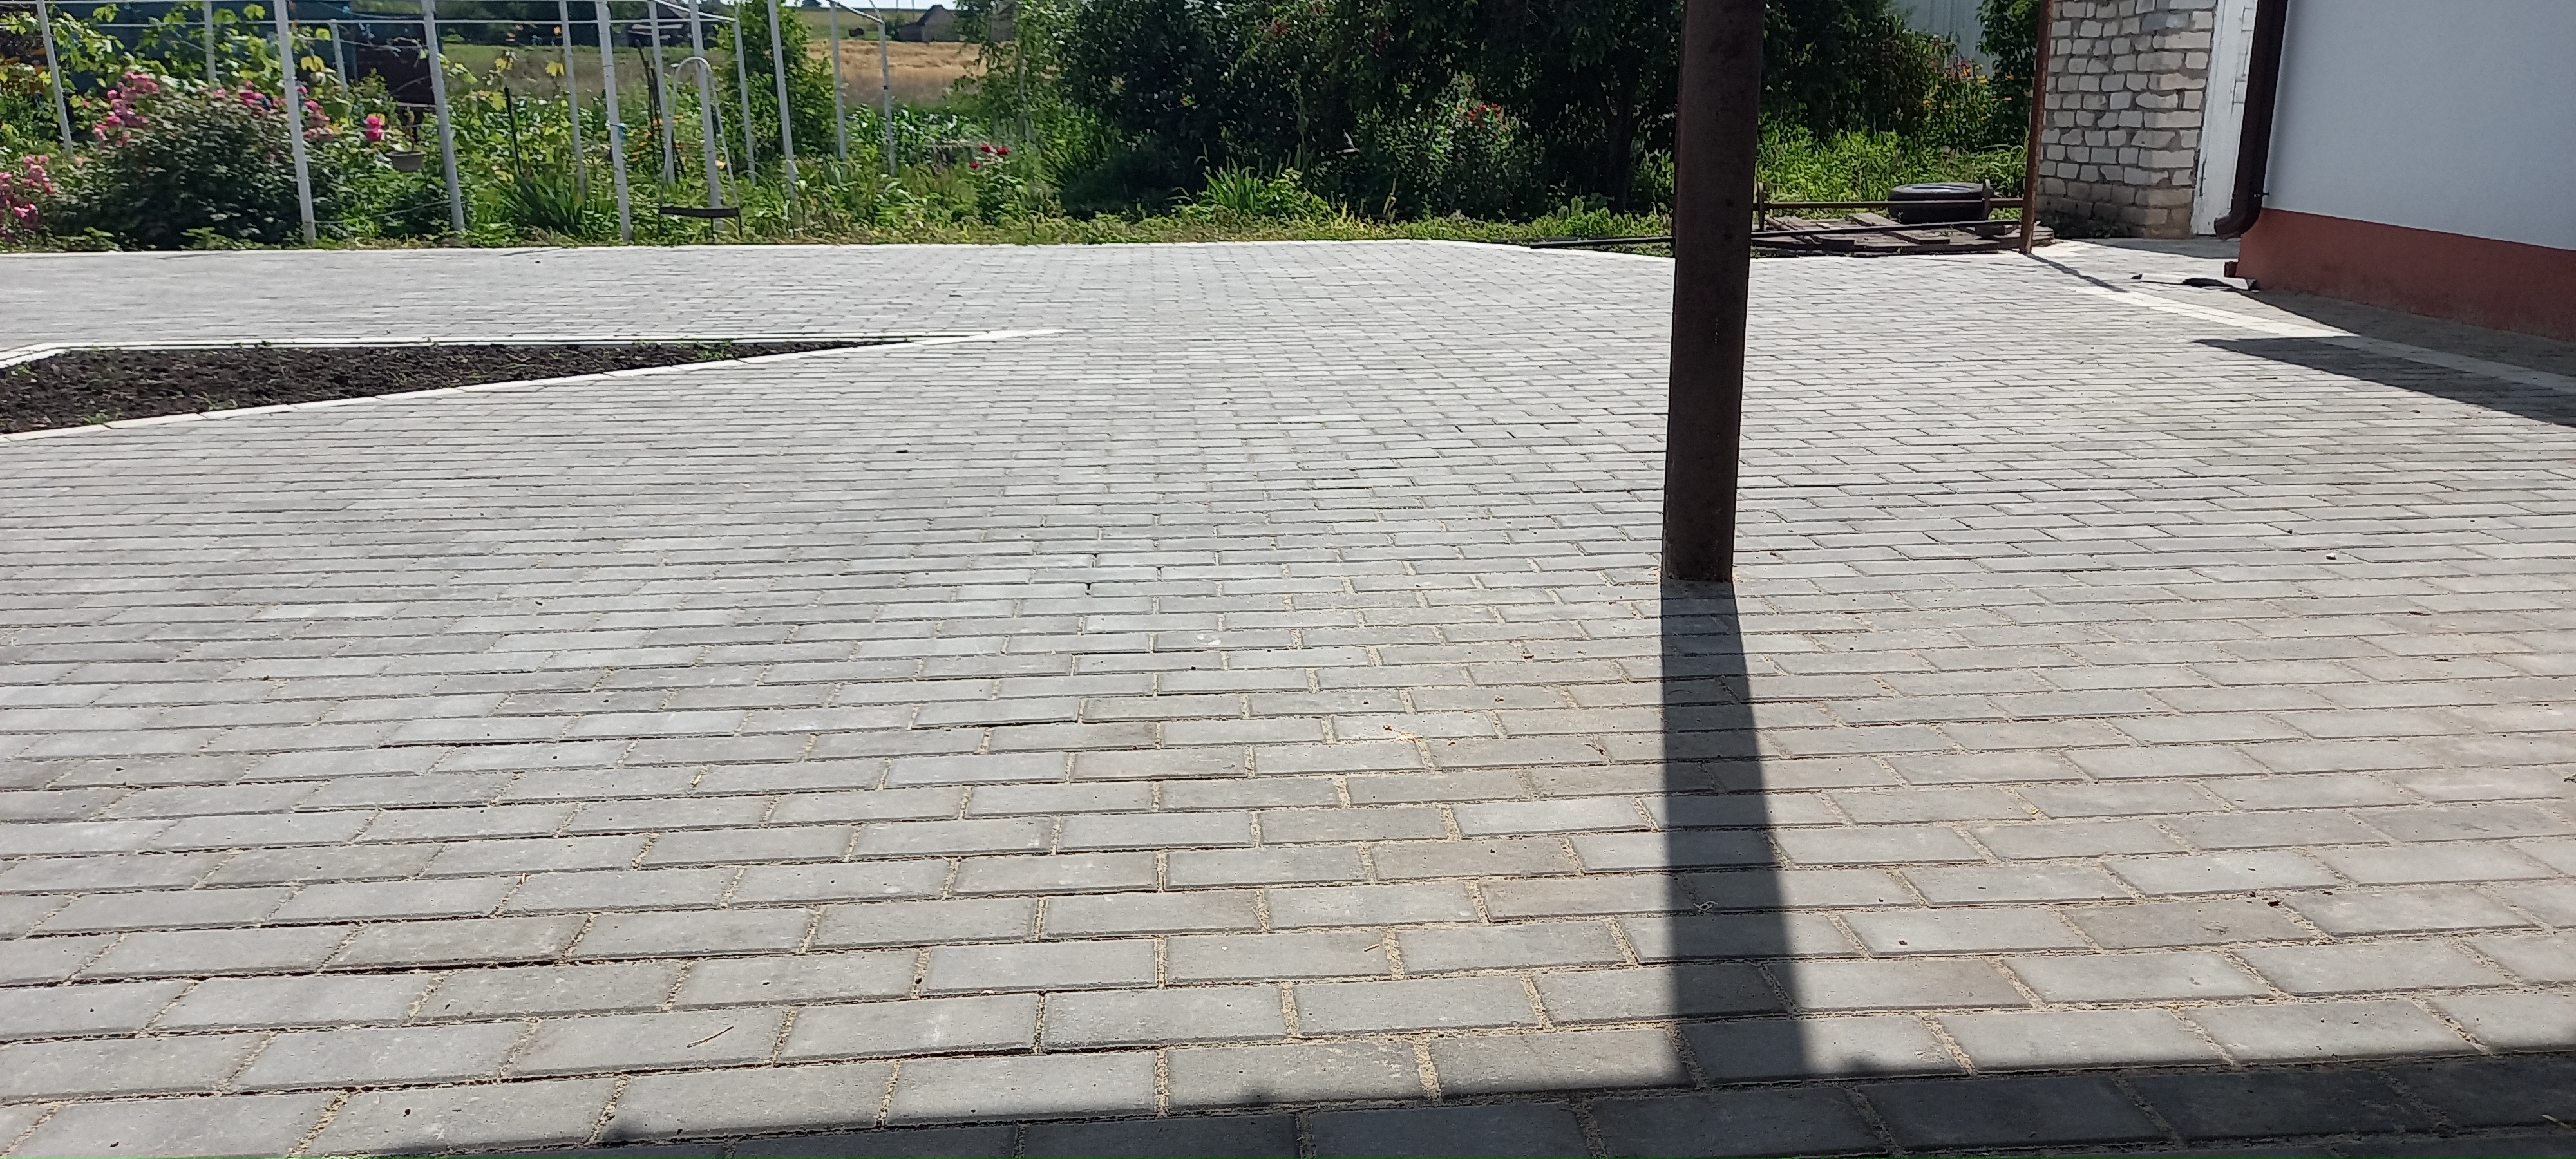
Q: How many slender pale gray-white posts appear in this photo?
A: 13